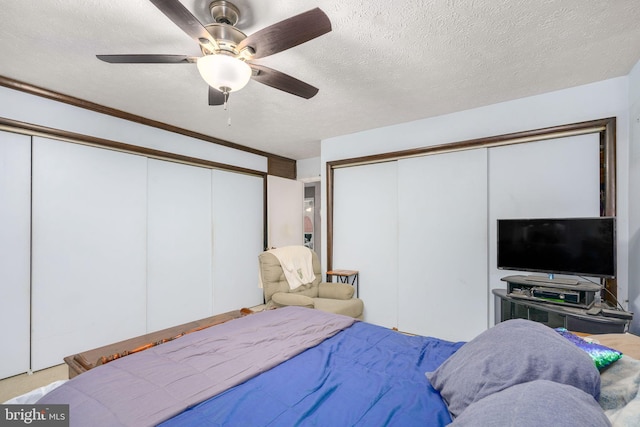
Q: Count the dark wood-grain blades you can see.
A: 5